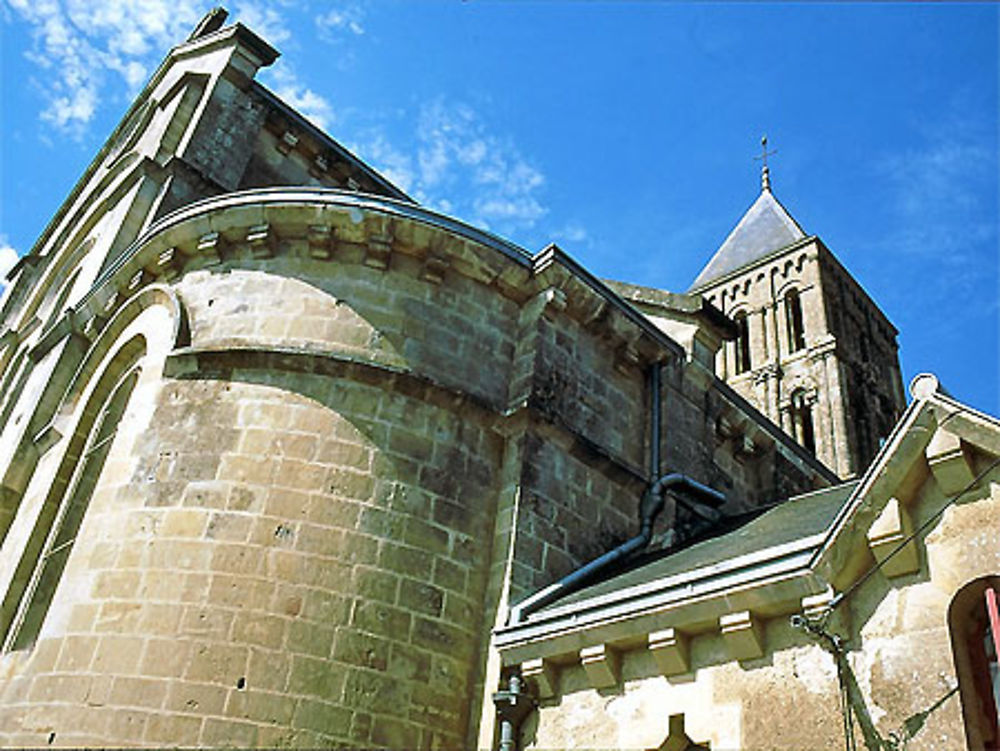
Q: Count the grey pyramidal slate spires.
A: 1